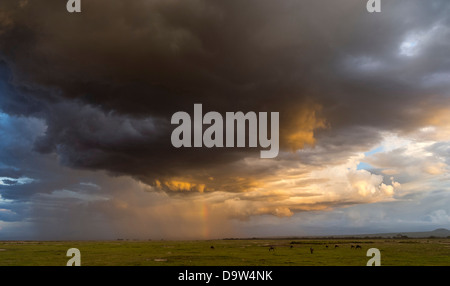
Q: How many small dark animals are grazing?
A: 8